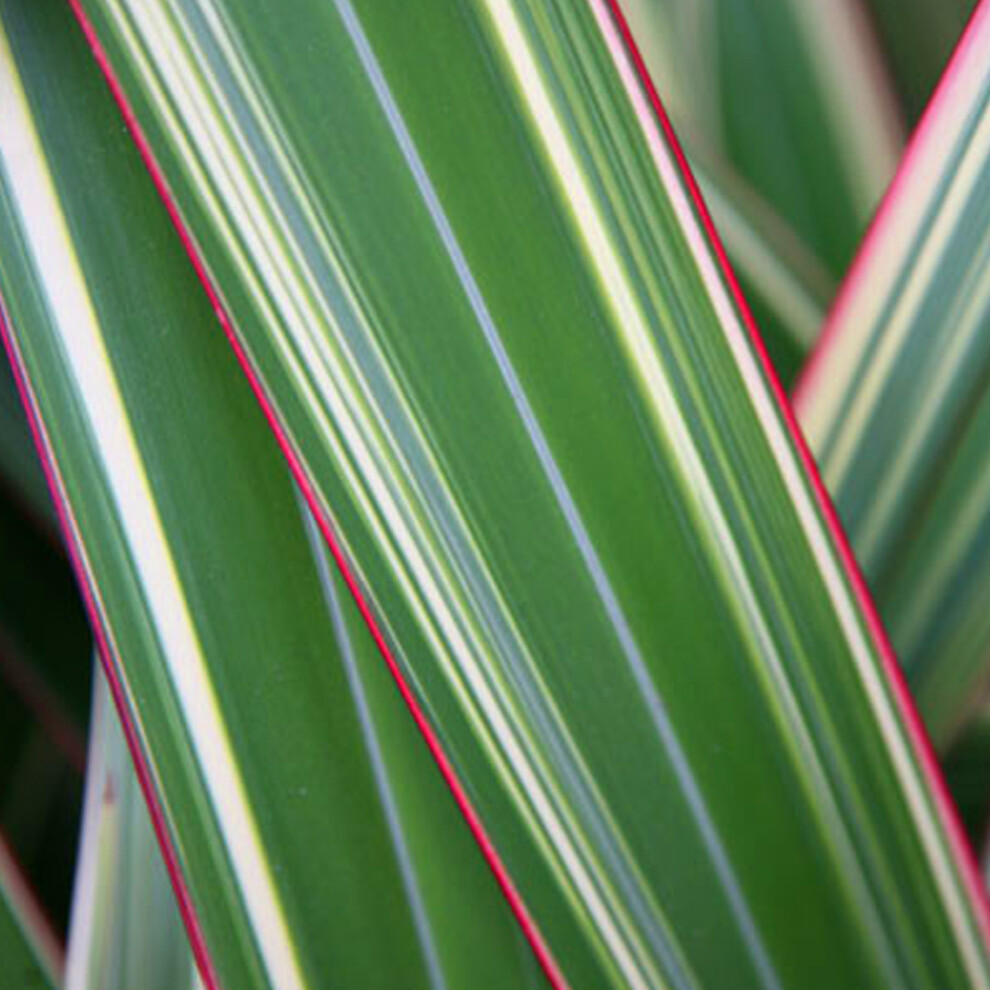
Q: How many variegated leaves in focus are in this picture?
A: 2